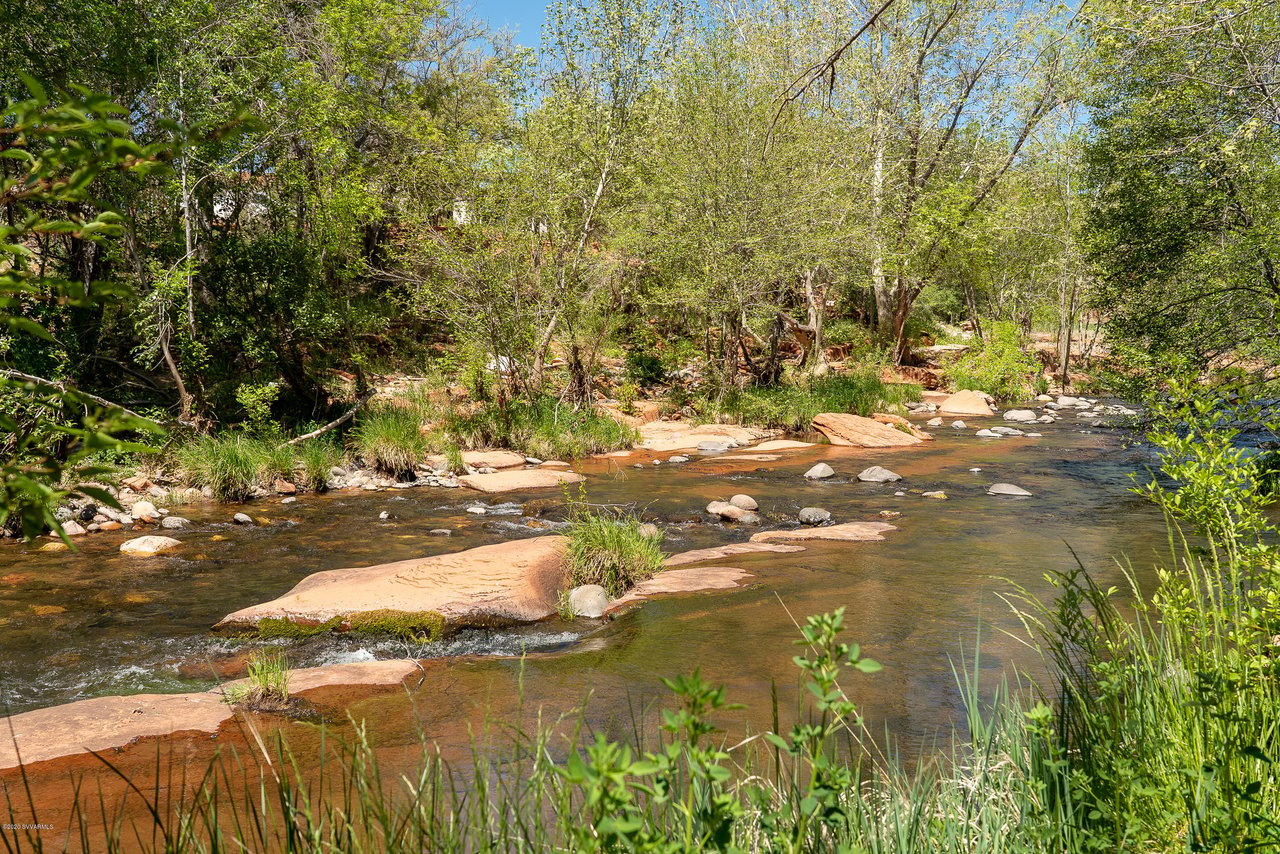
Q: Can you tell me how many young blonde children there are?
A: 0